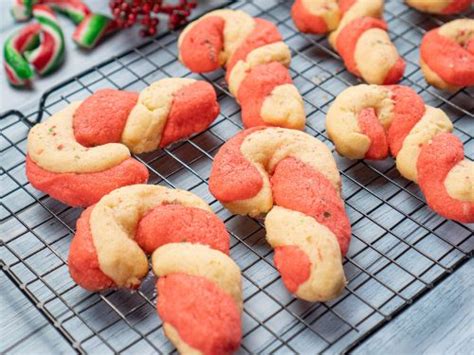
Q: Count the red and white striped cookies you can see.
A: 8